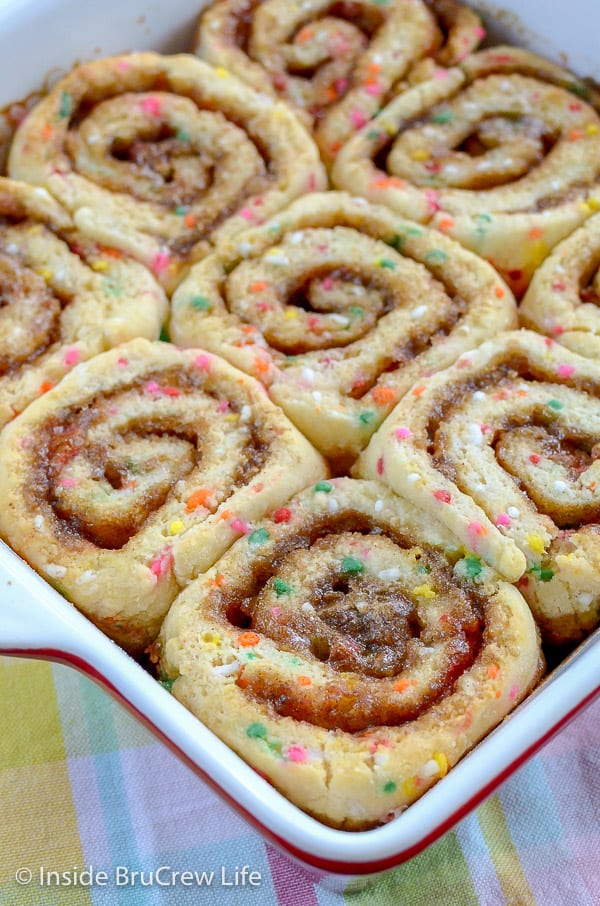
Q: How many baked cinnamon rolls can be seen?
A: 9